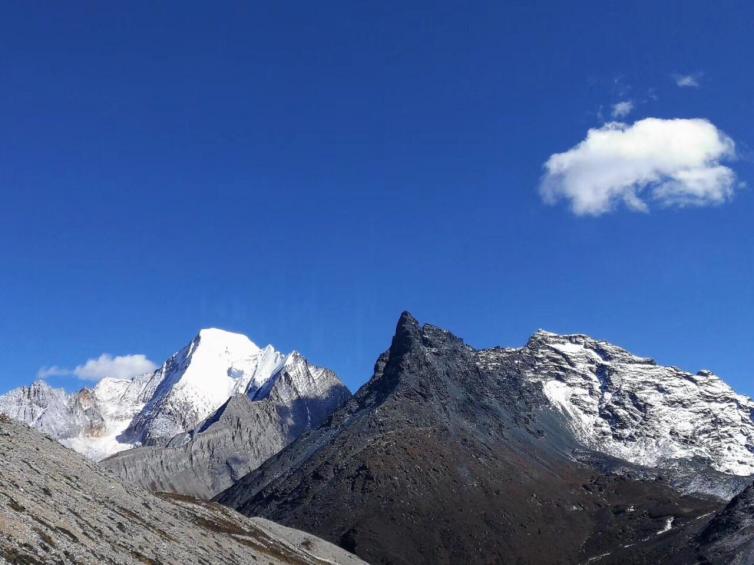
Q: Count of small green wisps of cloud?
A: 0